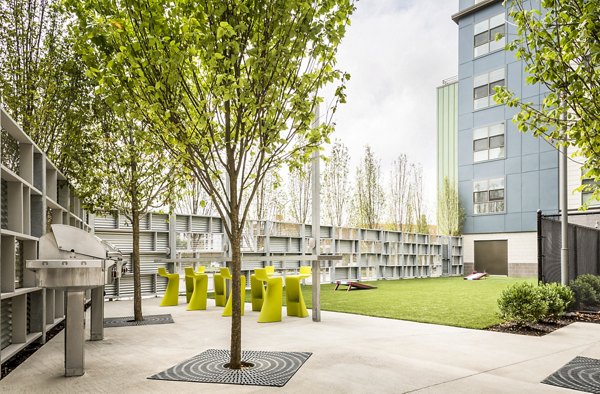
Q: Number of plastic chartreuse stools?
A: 8